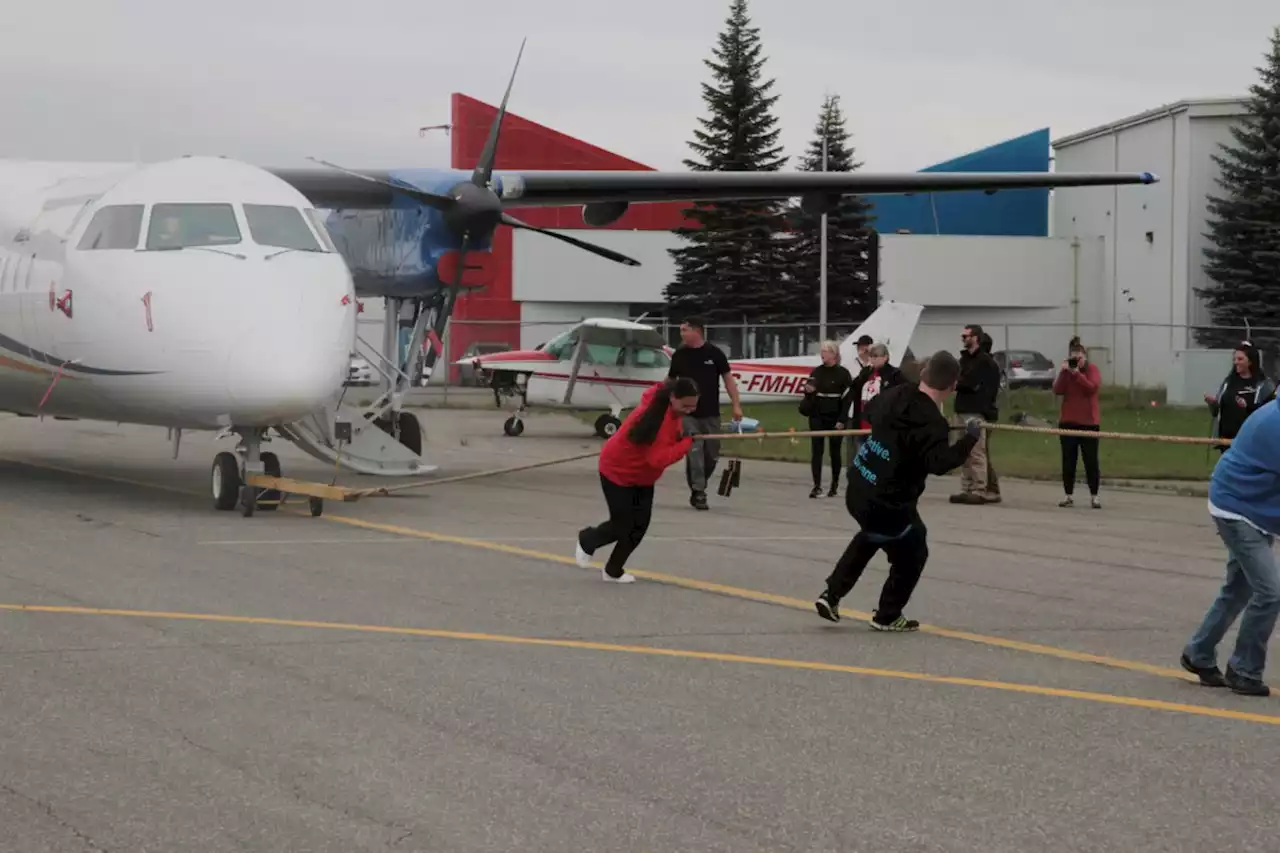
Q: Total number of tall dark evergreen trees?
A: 3